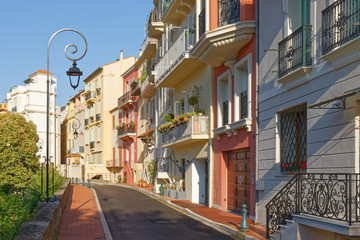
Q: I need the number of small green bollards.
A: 6